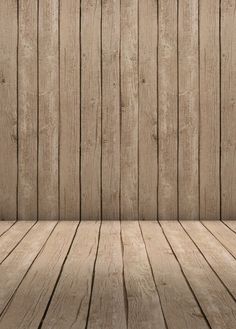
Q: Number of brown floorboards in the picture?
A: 12